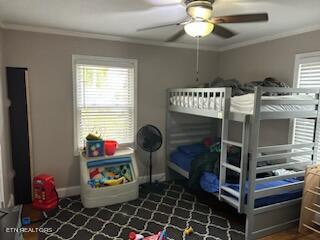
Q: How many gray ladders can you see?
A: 1